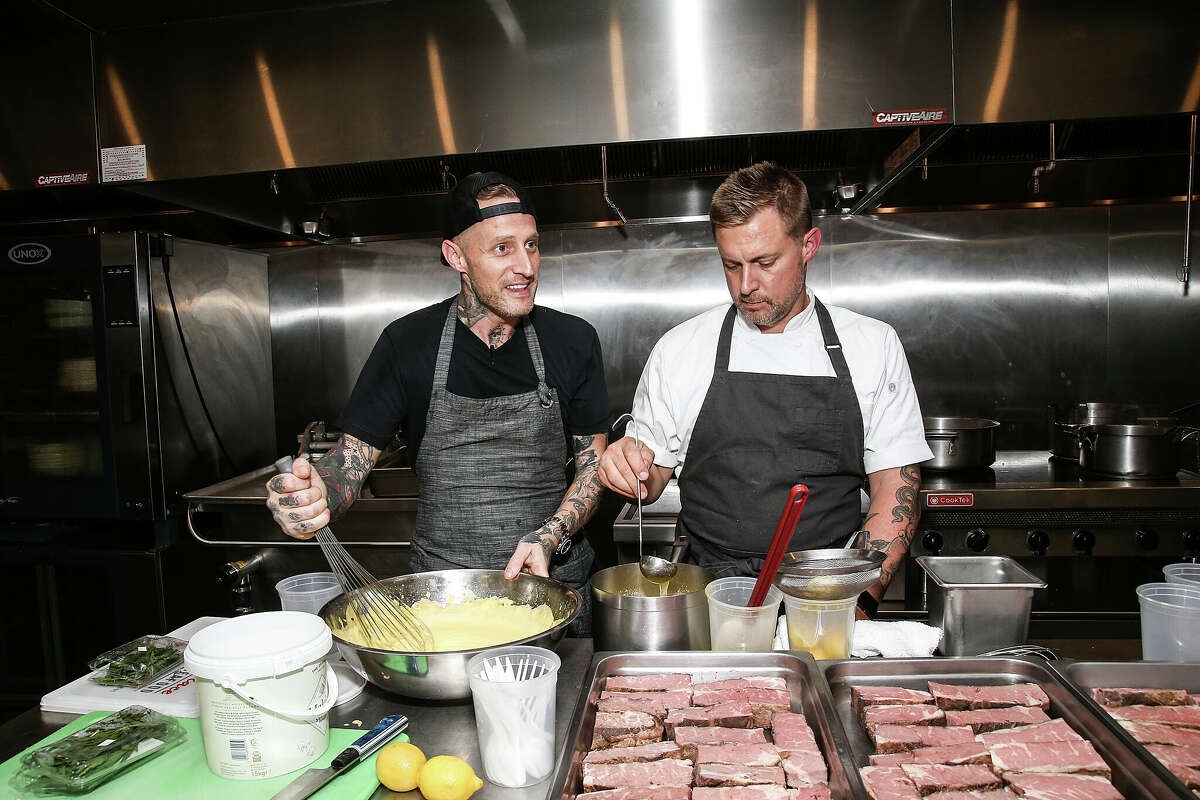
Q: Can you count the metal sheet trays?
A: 3